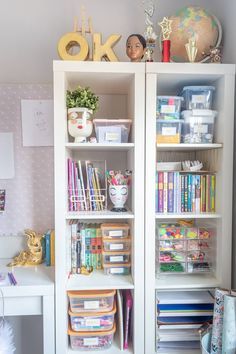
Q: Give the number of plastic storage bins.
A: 12